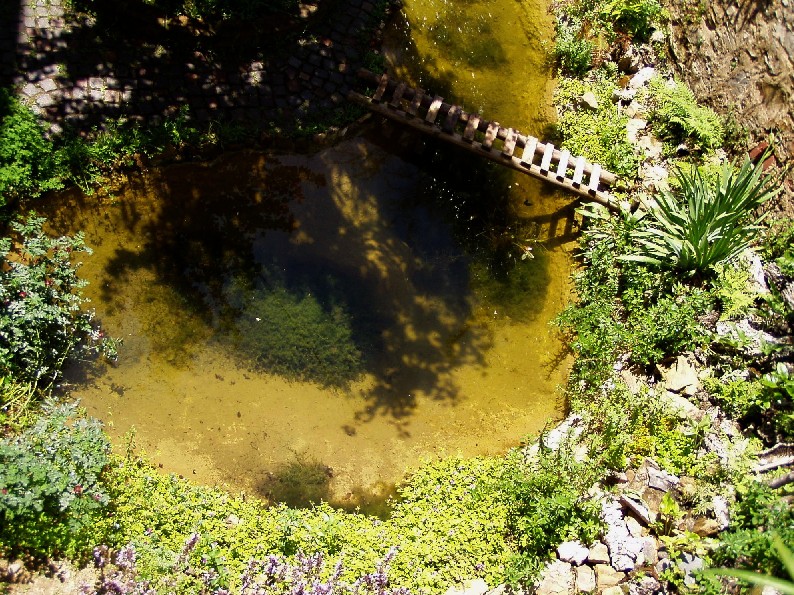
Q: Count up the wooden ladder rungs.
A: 13